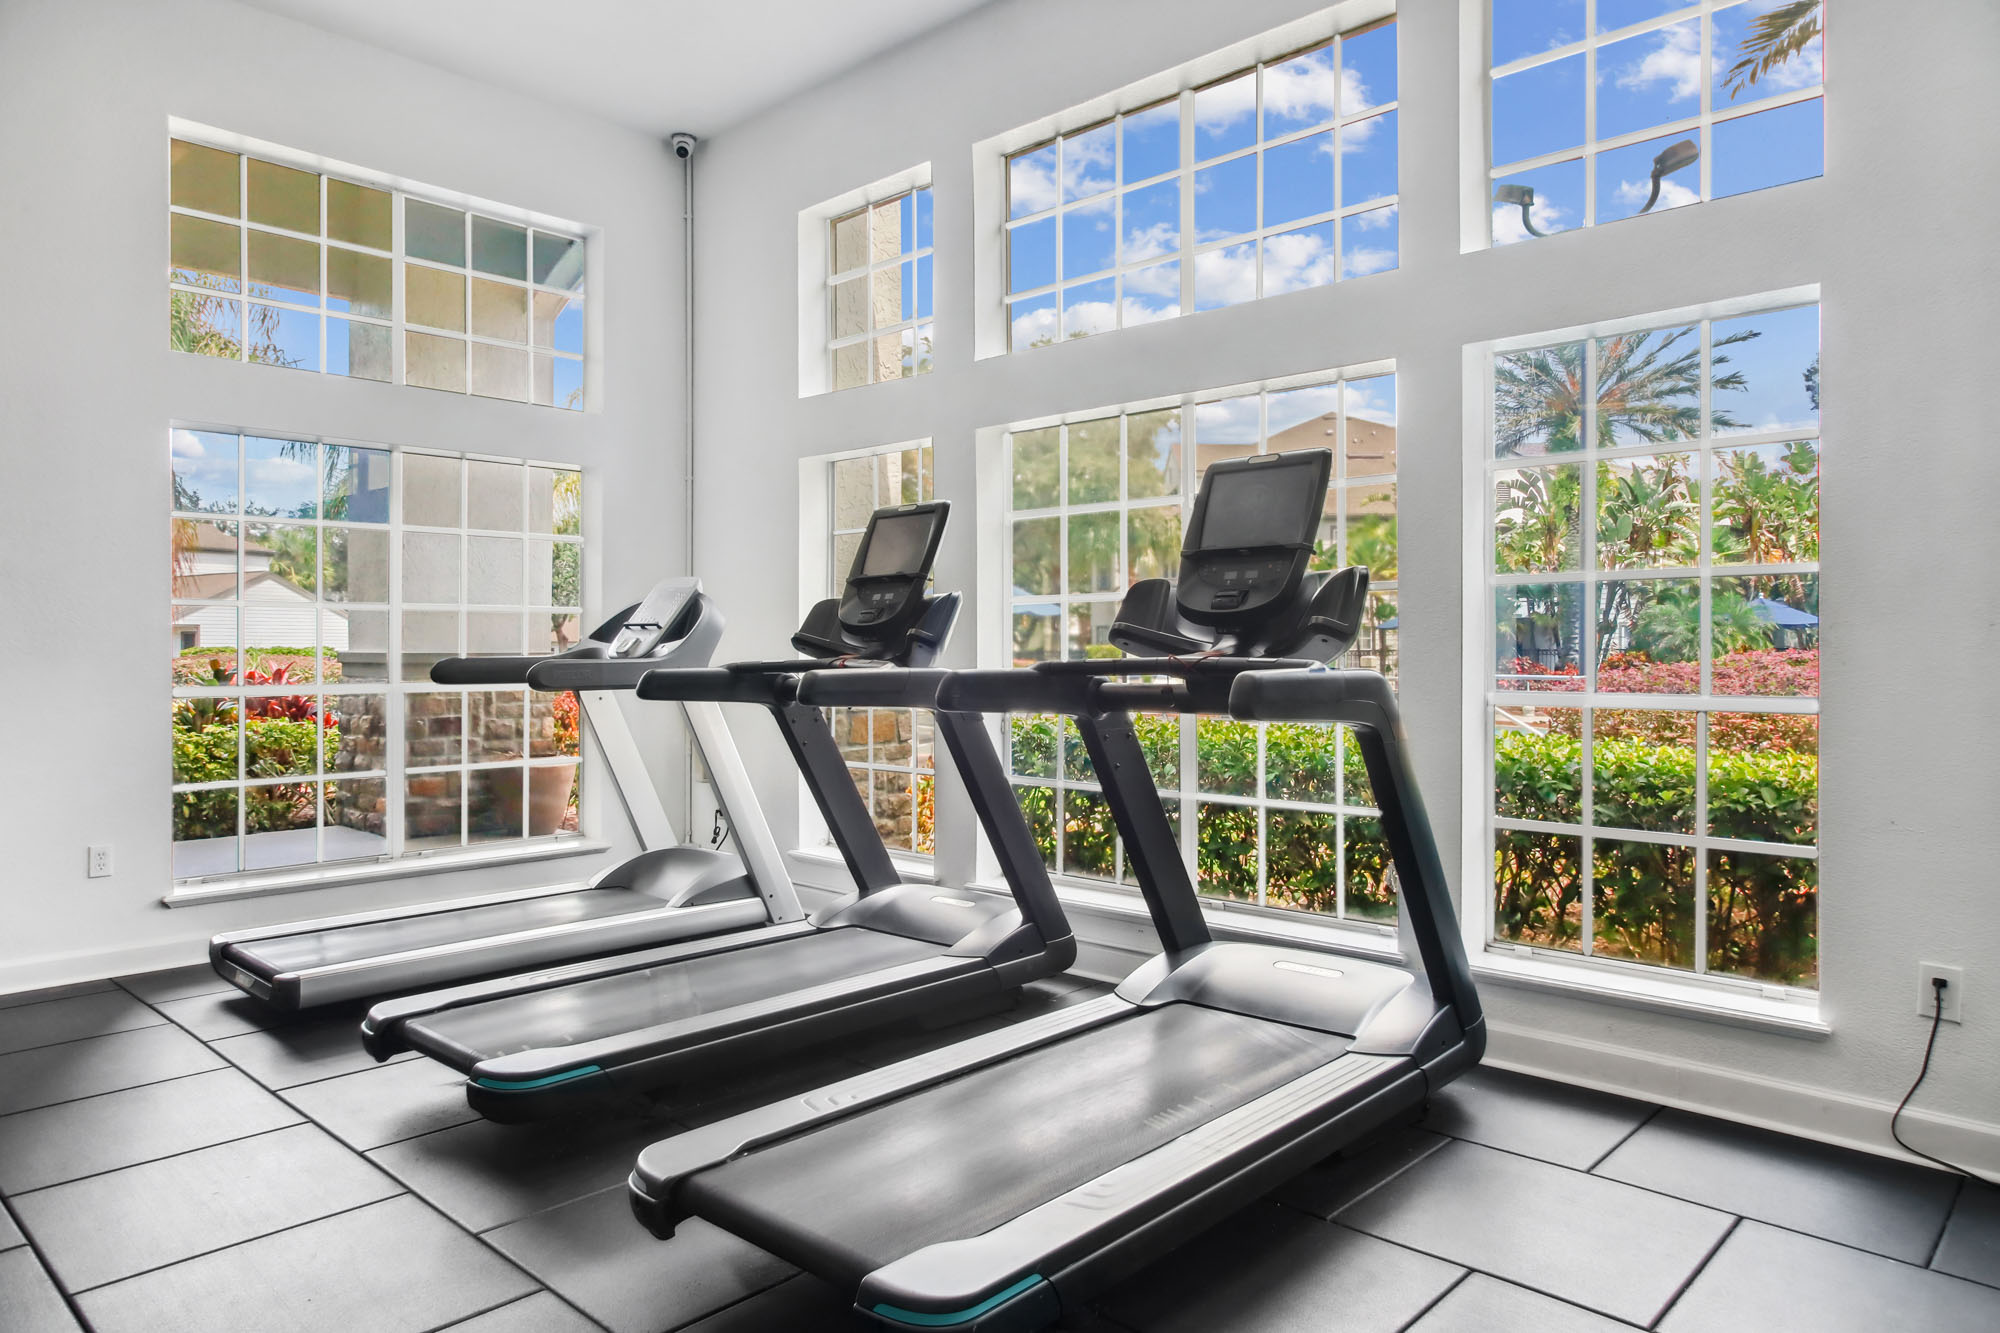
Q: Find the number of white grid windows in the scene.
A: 8